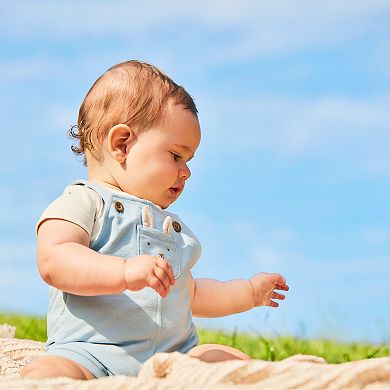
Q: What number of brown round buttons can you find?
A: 2